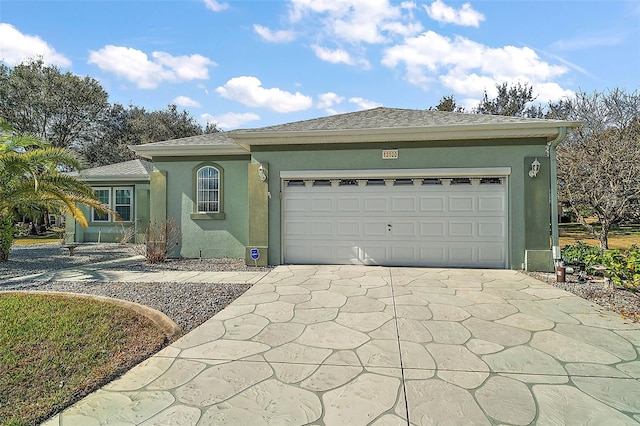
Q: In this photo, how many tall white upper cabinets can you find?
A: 0